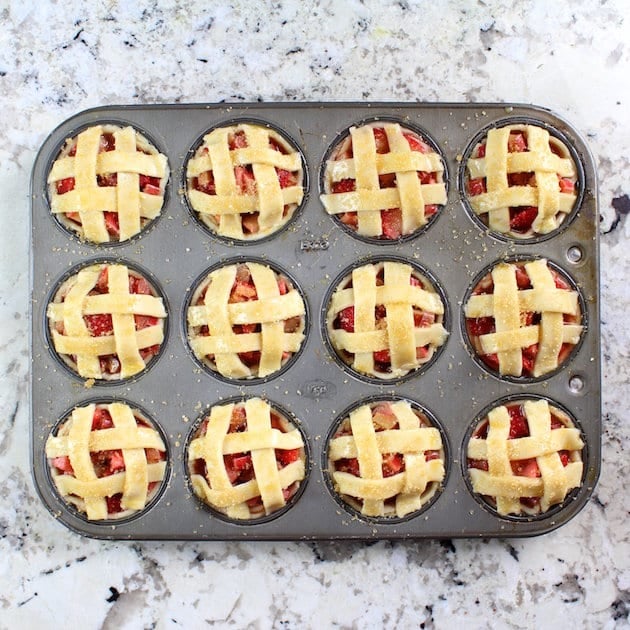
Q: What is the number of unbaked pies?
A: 12